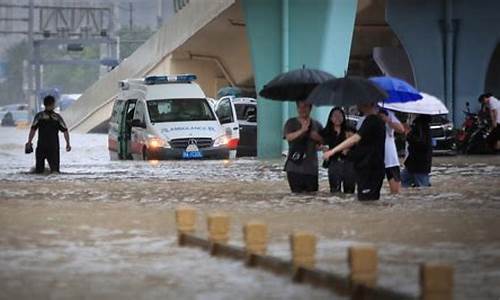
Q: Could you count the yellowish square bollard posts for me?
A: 6